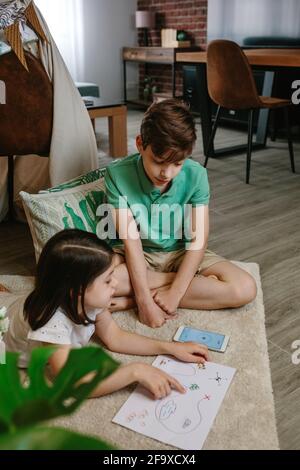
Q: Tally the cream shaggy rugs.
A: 1